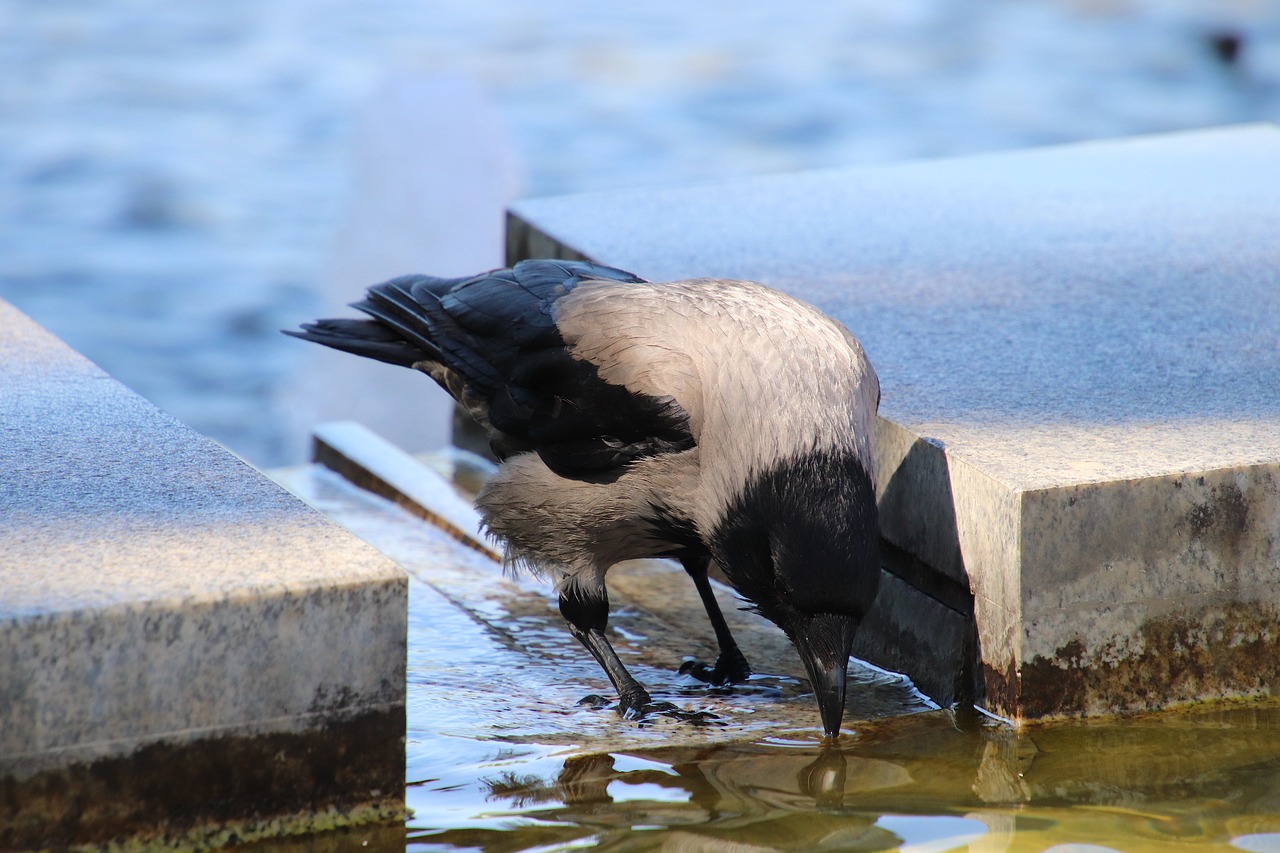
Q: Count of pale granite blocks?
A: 2